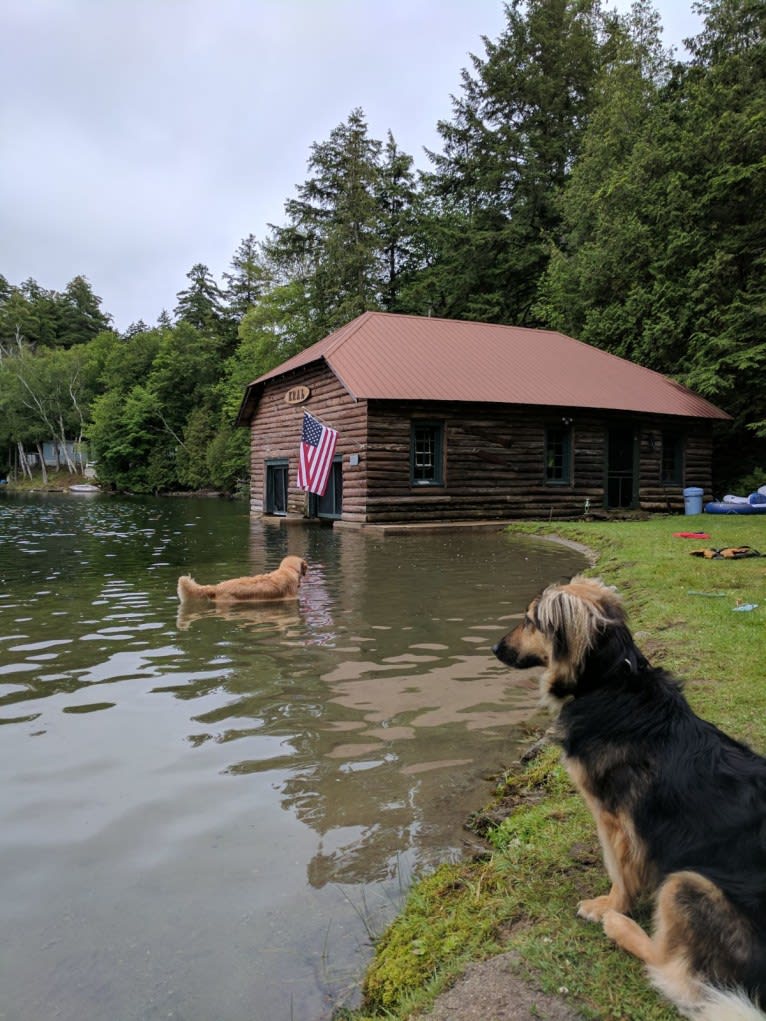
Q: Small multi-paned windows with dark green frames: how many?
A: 3